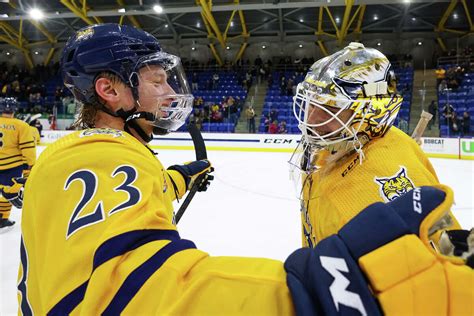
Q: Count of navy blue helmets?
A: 2